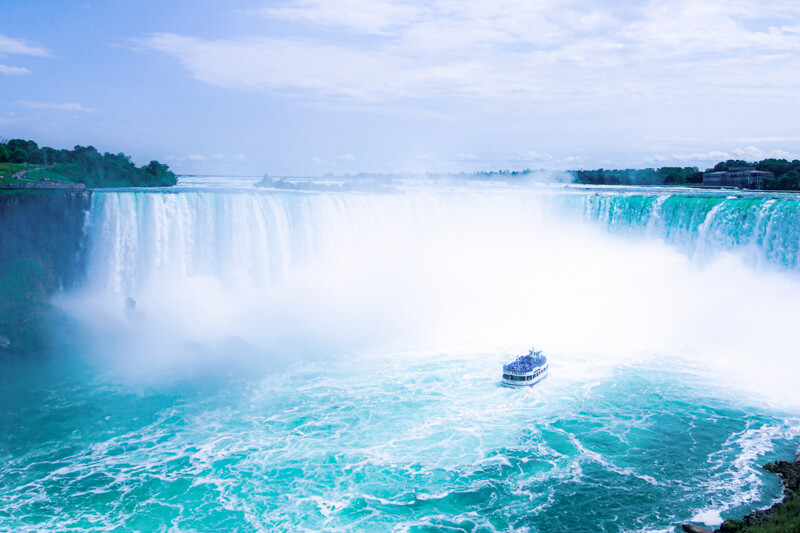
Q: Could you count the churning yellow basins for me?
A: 0